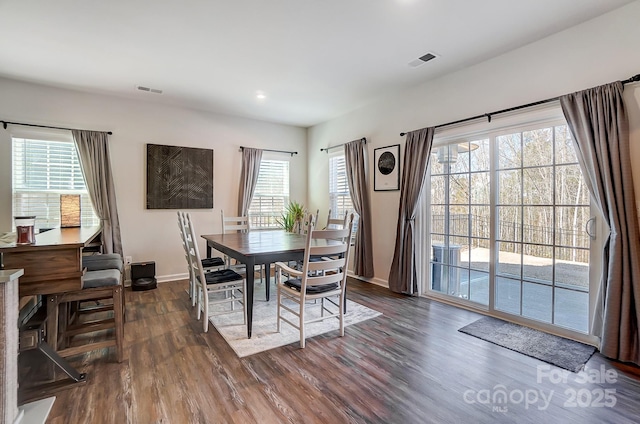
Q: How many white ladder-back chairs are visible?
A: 6